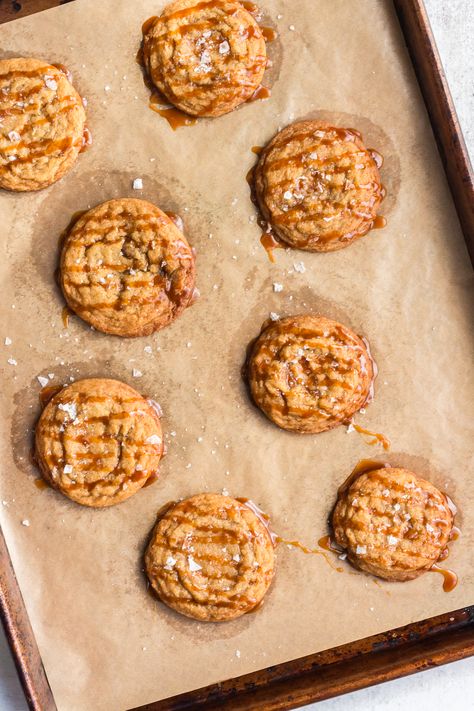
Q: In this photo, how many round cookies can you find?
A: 8